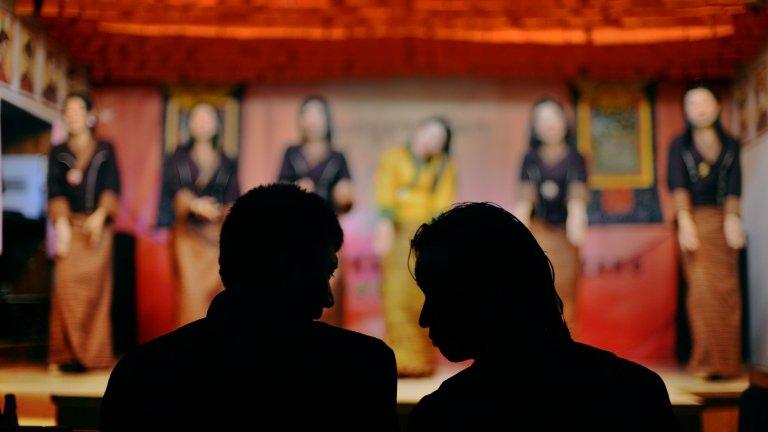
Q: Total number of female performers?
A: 6